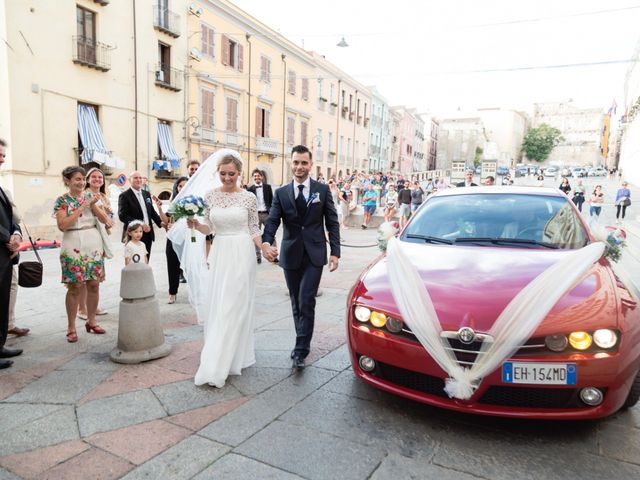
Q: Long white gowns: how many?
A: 1